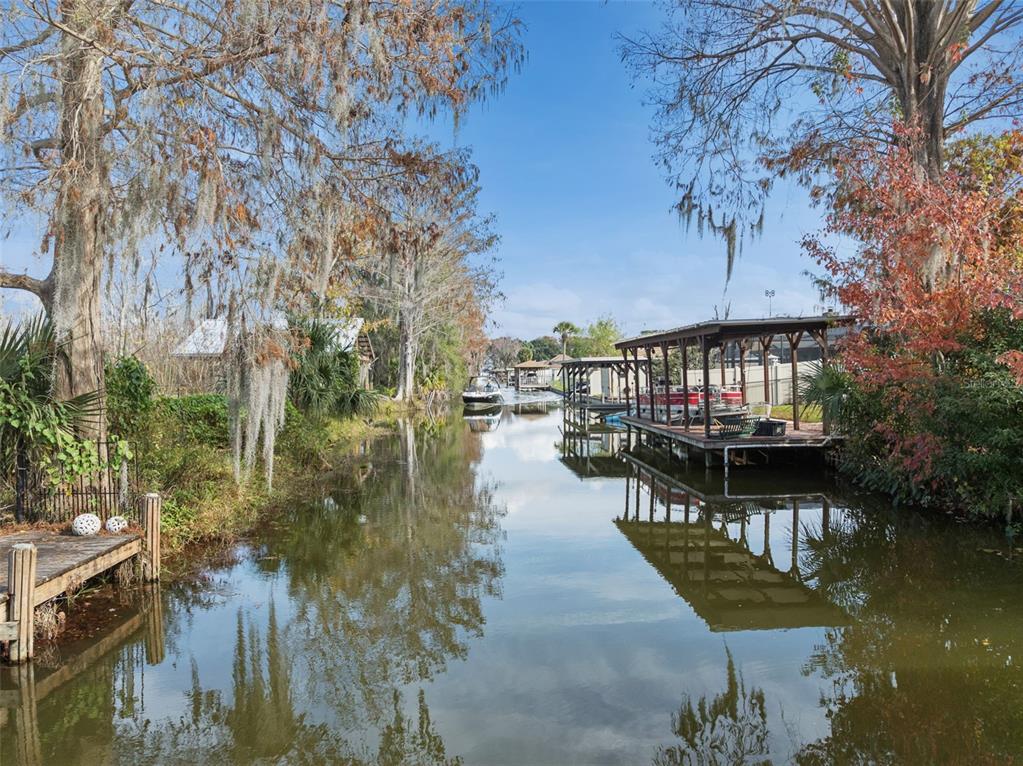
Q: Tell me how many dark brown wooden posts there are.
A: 11